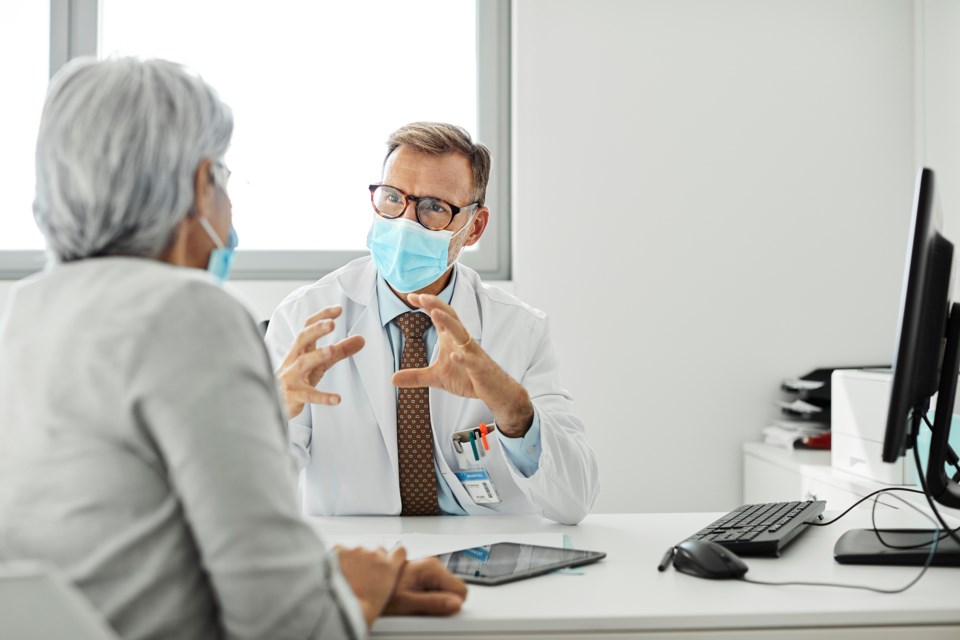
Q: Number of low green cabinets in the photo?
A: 0